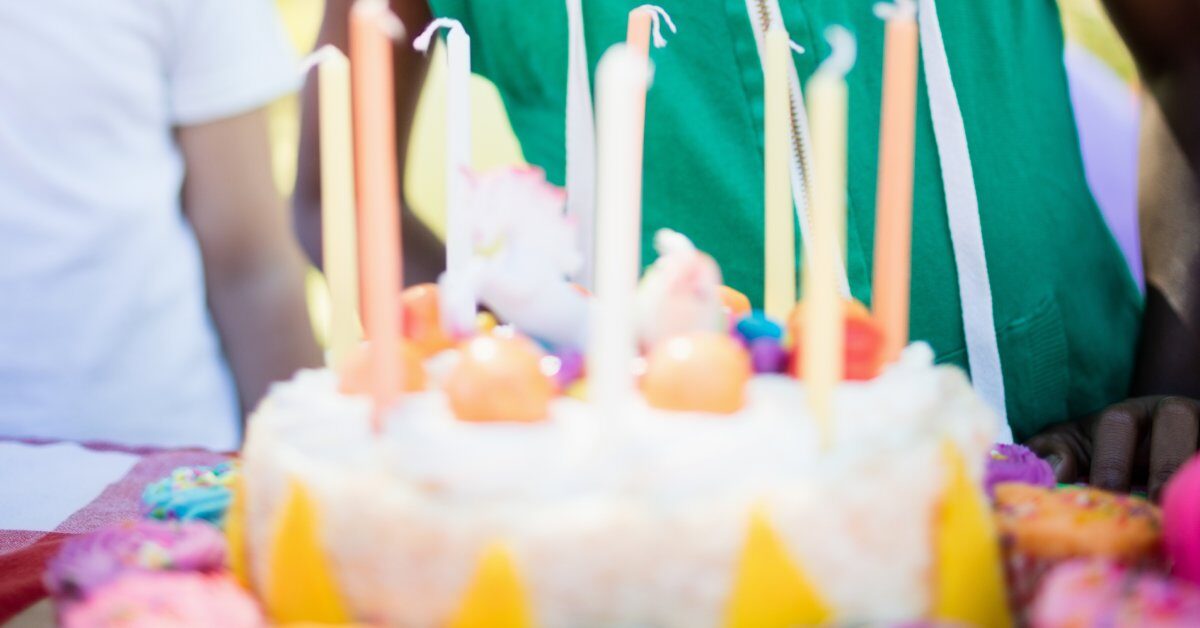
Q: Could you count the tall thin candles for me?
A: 8